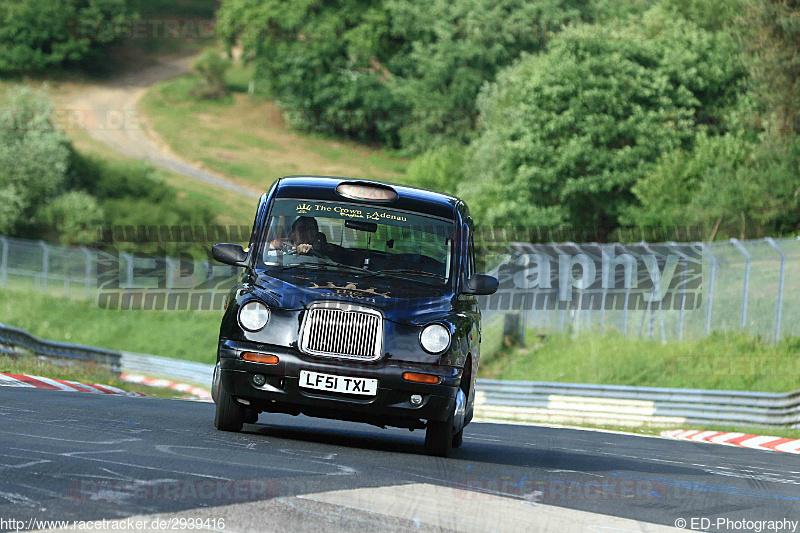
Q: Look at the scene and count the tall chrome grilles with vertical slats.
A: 1